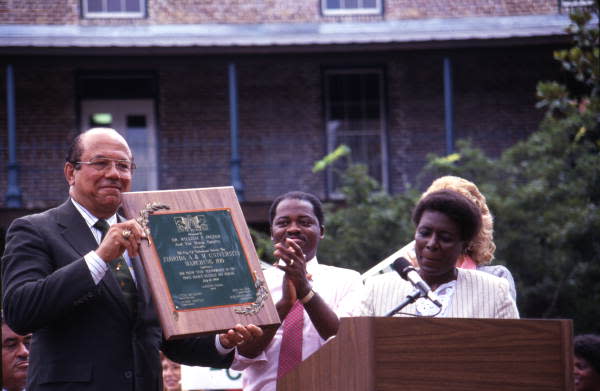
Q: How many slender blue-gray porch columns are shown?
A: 3